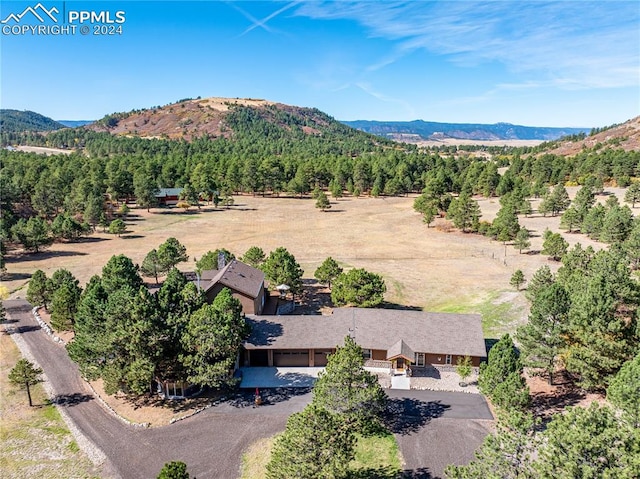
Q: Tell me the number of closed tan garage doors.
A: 2